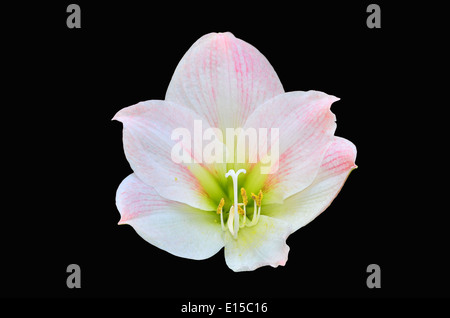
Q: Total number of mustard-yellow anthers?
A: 5